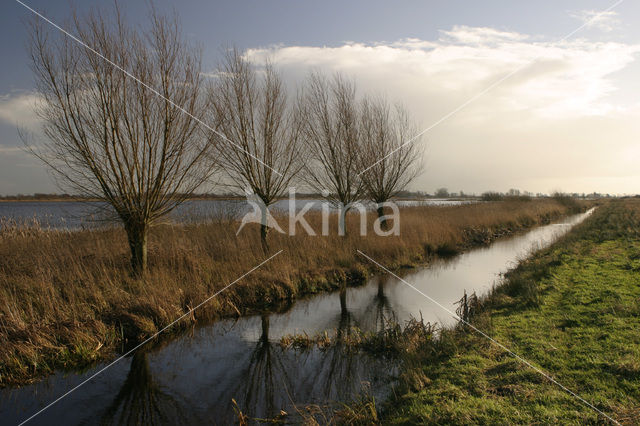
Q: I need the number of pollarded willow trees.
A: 4